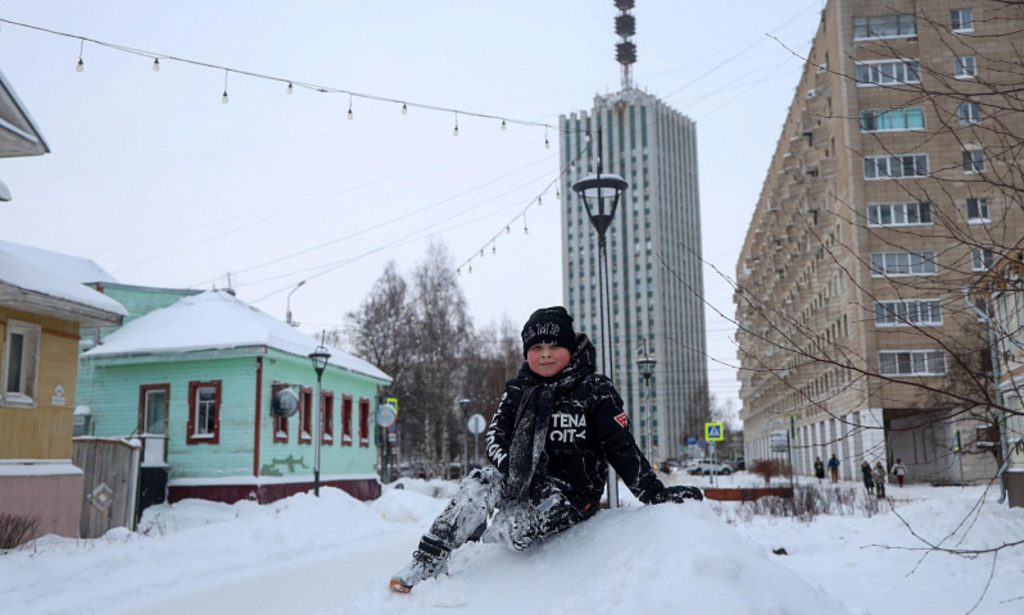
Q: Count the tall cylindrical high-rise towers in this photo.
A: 1